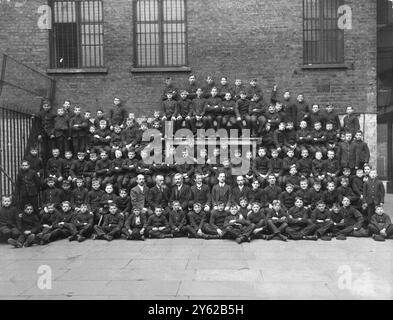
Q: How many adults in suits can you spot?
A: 6